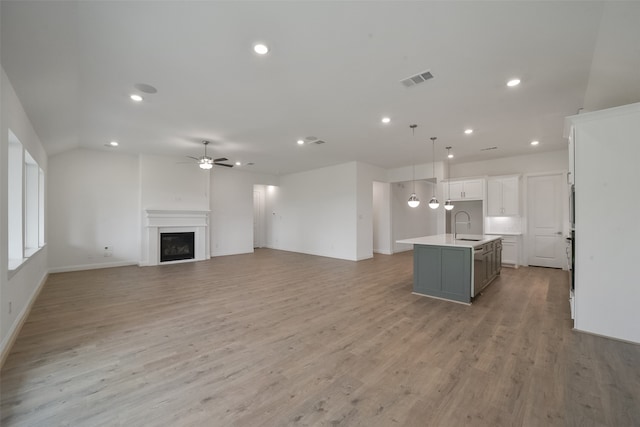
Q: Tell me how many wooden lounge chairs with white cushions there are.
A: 0